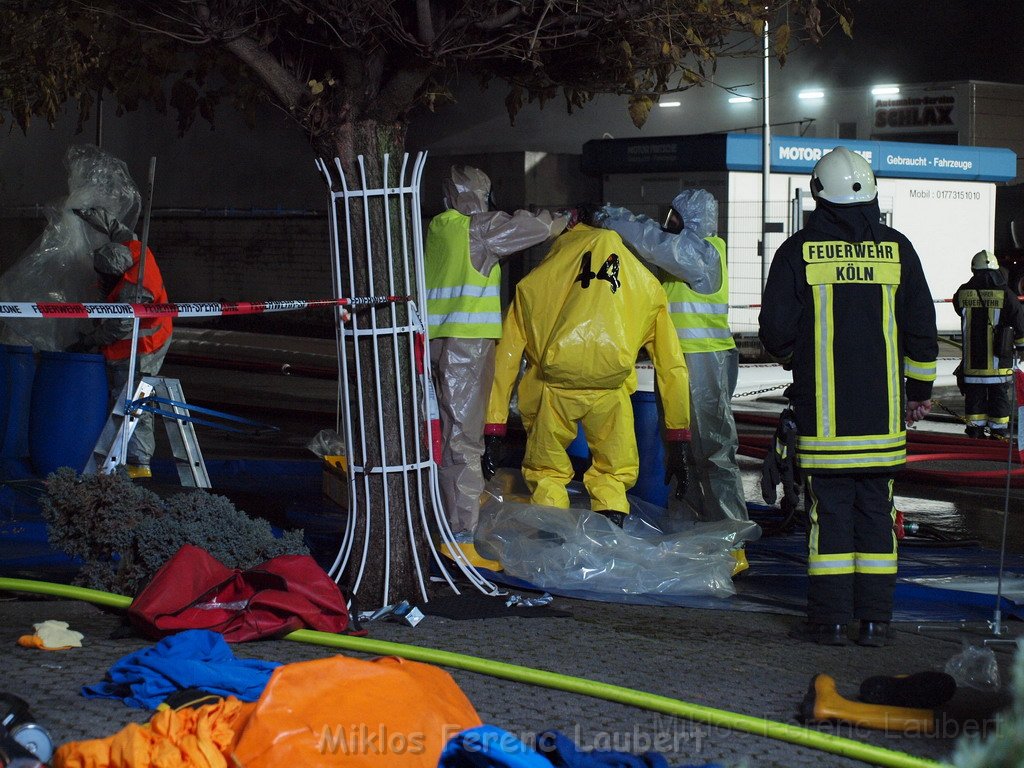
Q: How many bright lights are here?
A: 4